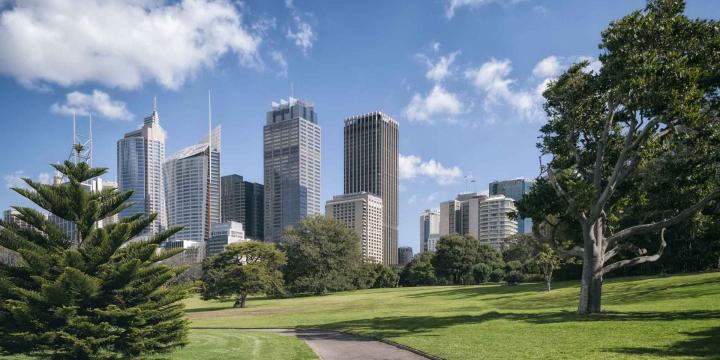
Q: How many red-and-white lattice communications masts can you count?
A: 0